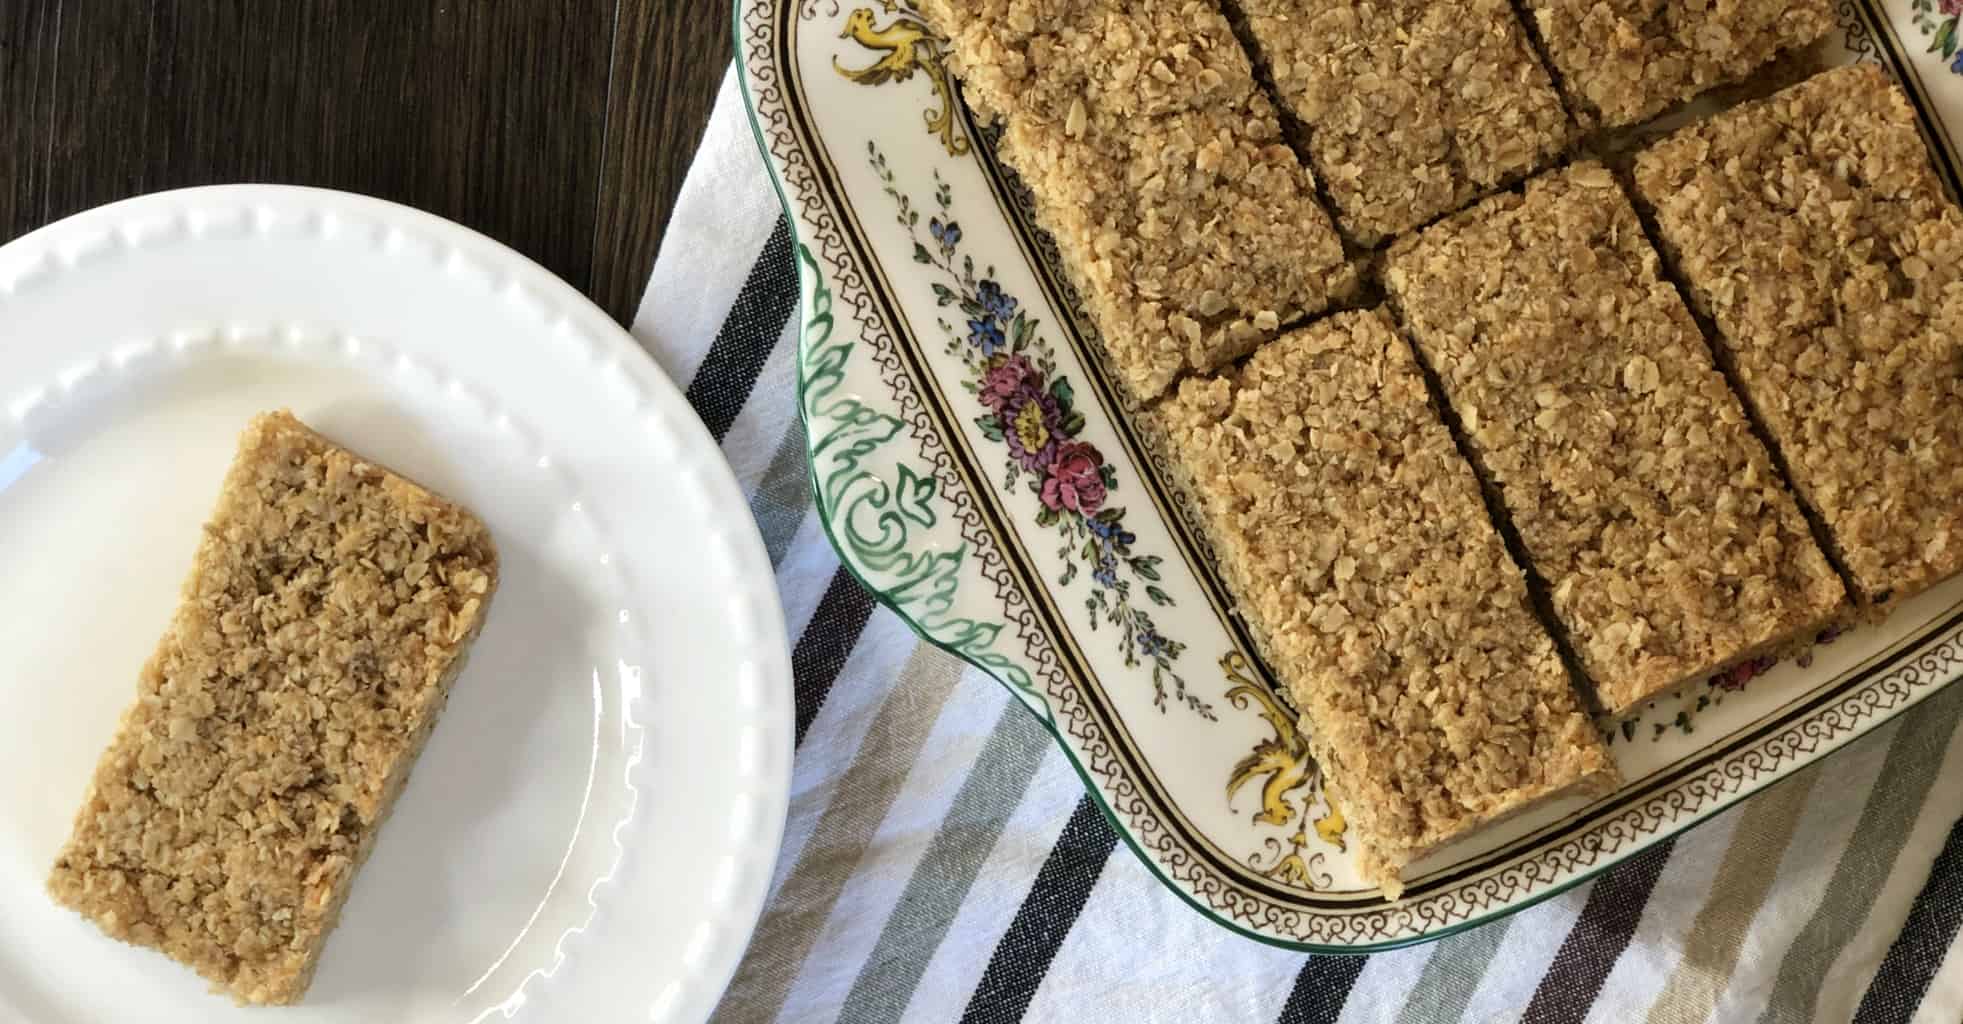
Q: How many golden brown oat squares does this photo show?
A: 7